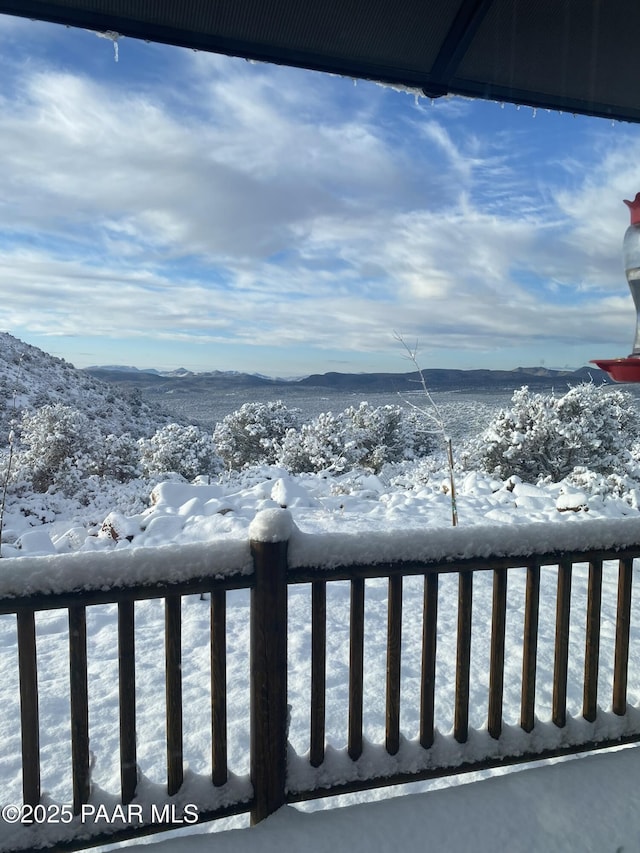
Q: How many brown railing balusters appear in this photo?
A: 15